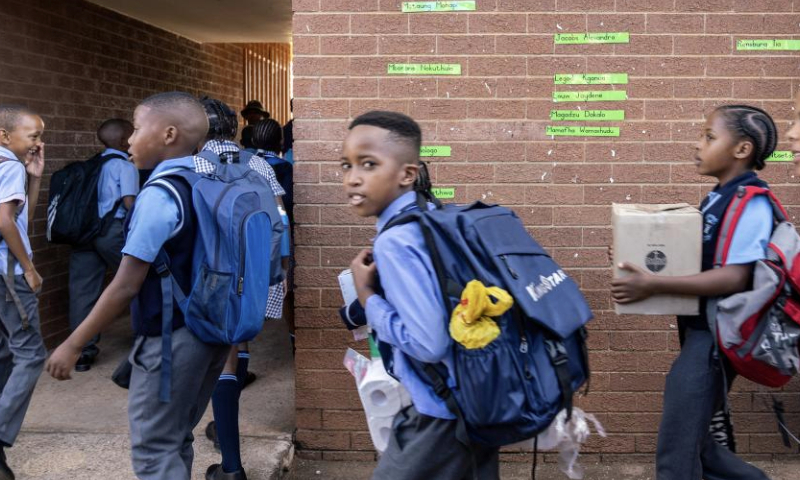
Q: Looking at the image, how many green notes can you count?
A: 11